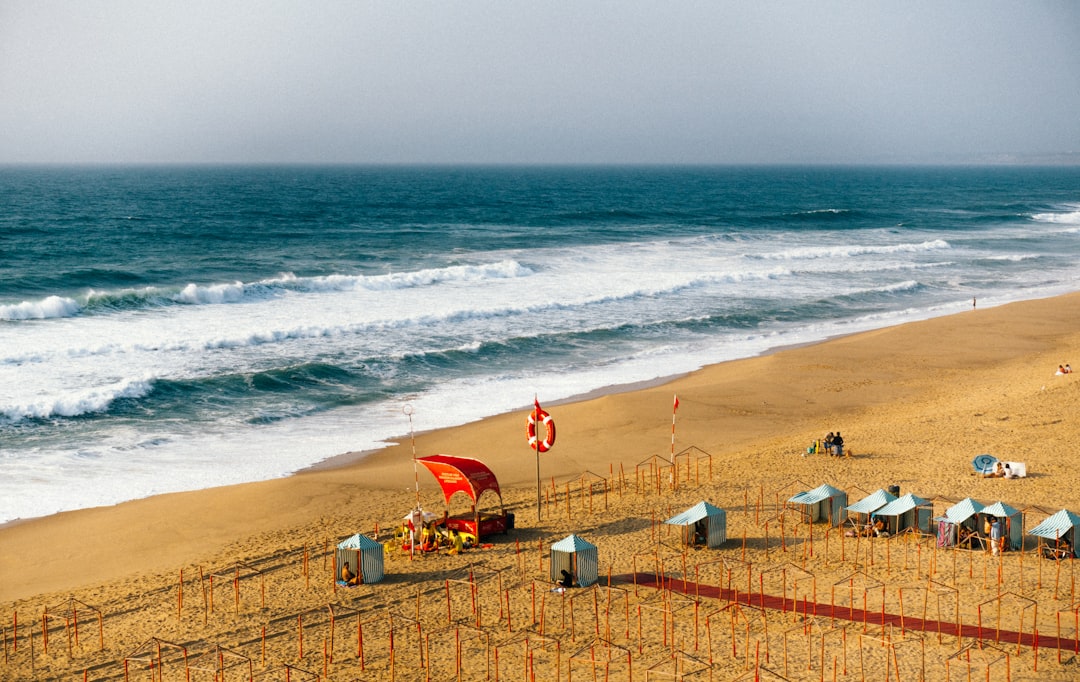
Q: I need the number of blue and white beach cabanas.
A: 9